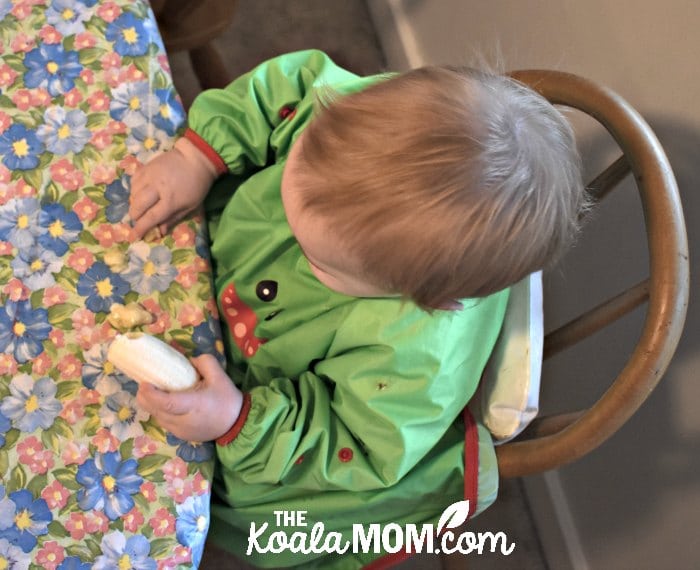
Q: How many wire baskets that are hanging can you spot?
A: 0